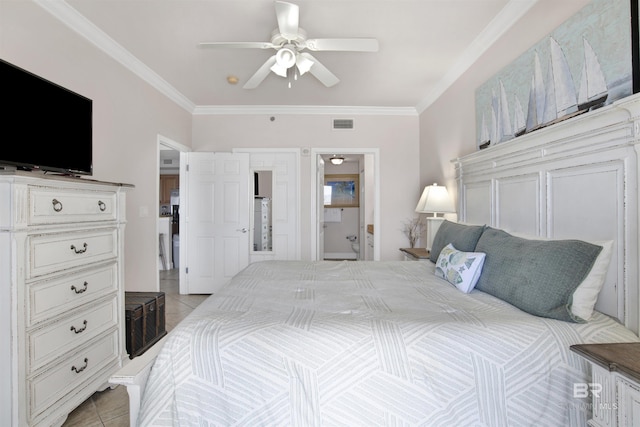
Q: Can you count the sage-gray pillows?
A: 2